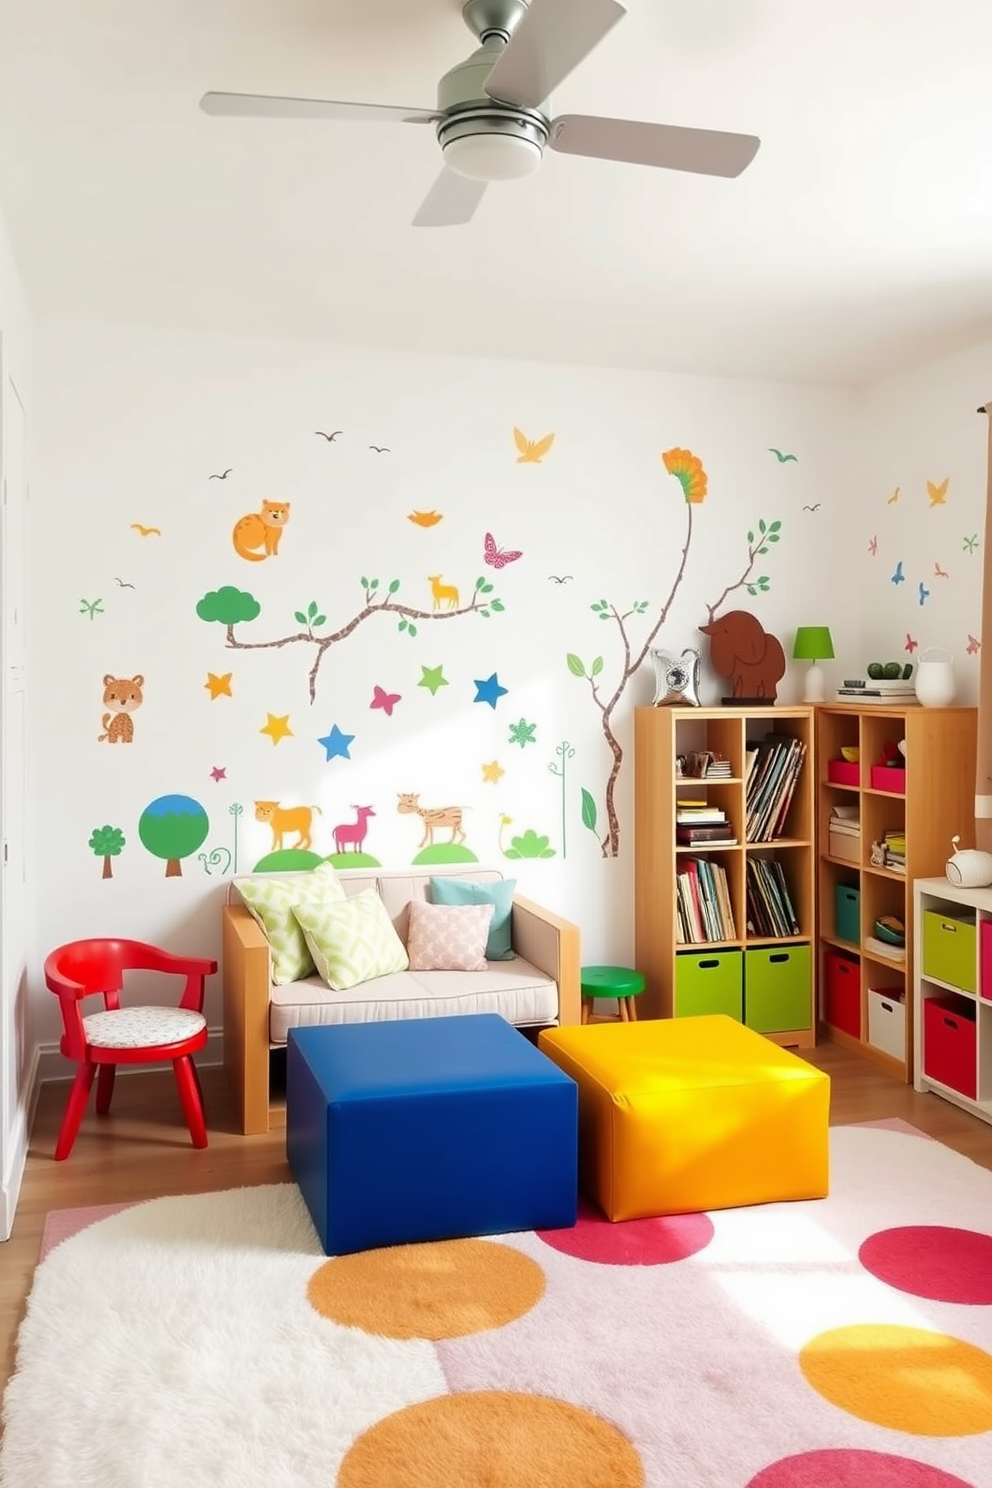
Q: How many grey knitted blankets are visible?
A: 0